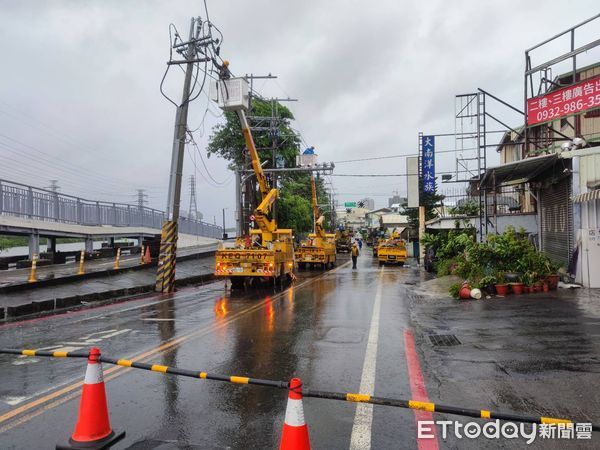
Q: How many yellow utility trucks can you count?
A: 3